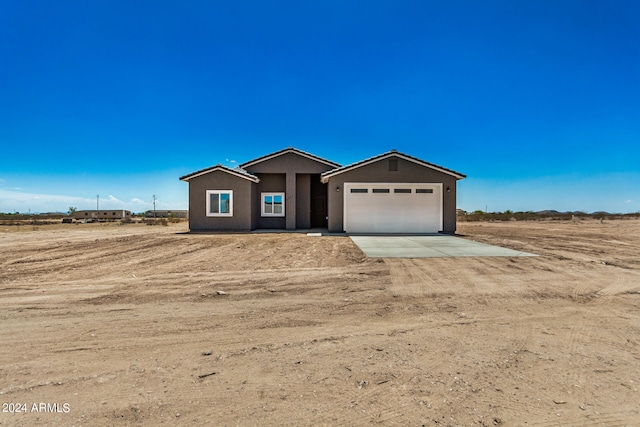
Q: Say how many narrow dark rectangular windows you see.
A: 4